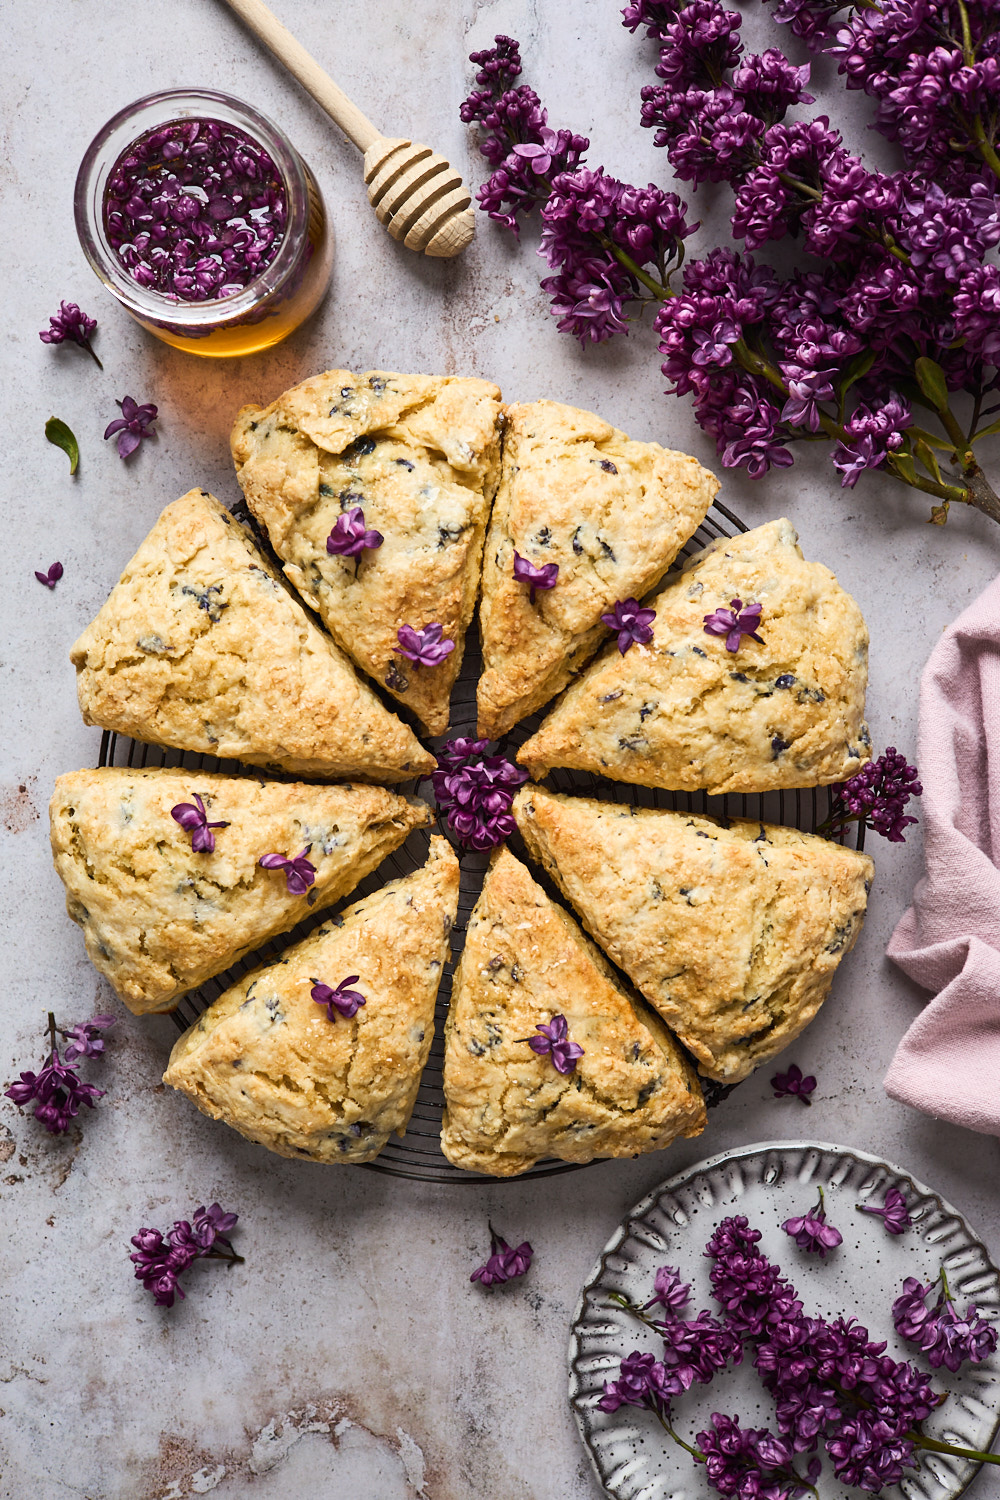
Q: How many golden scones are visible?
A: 8